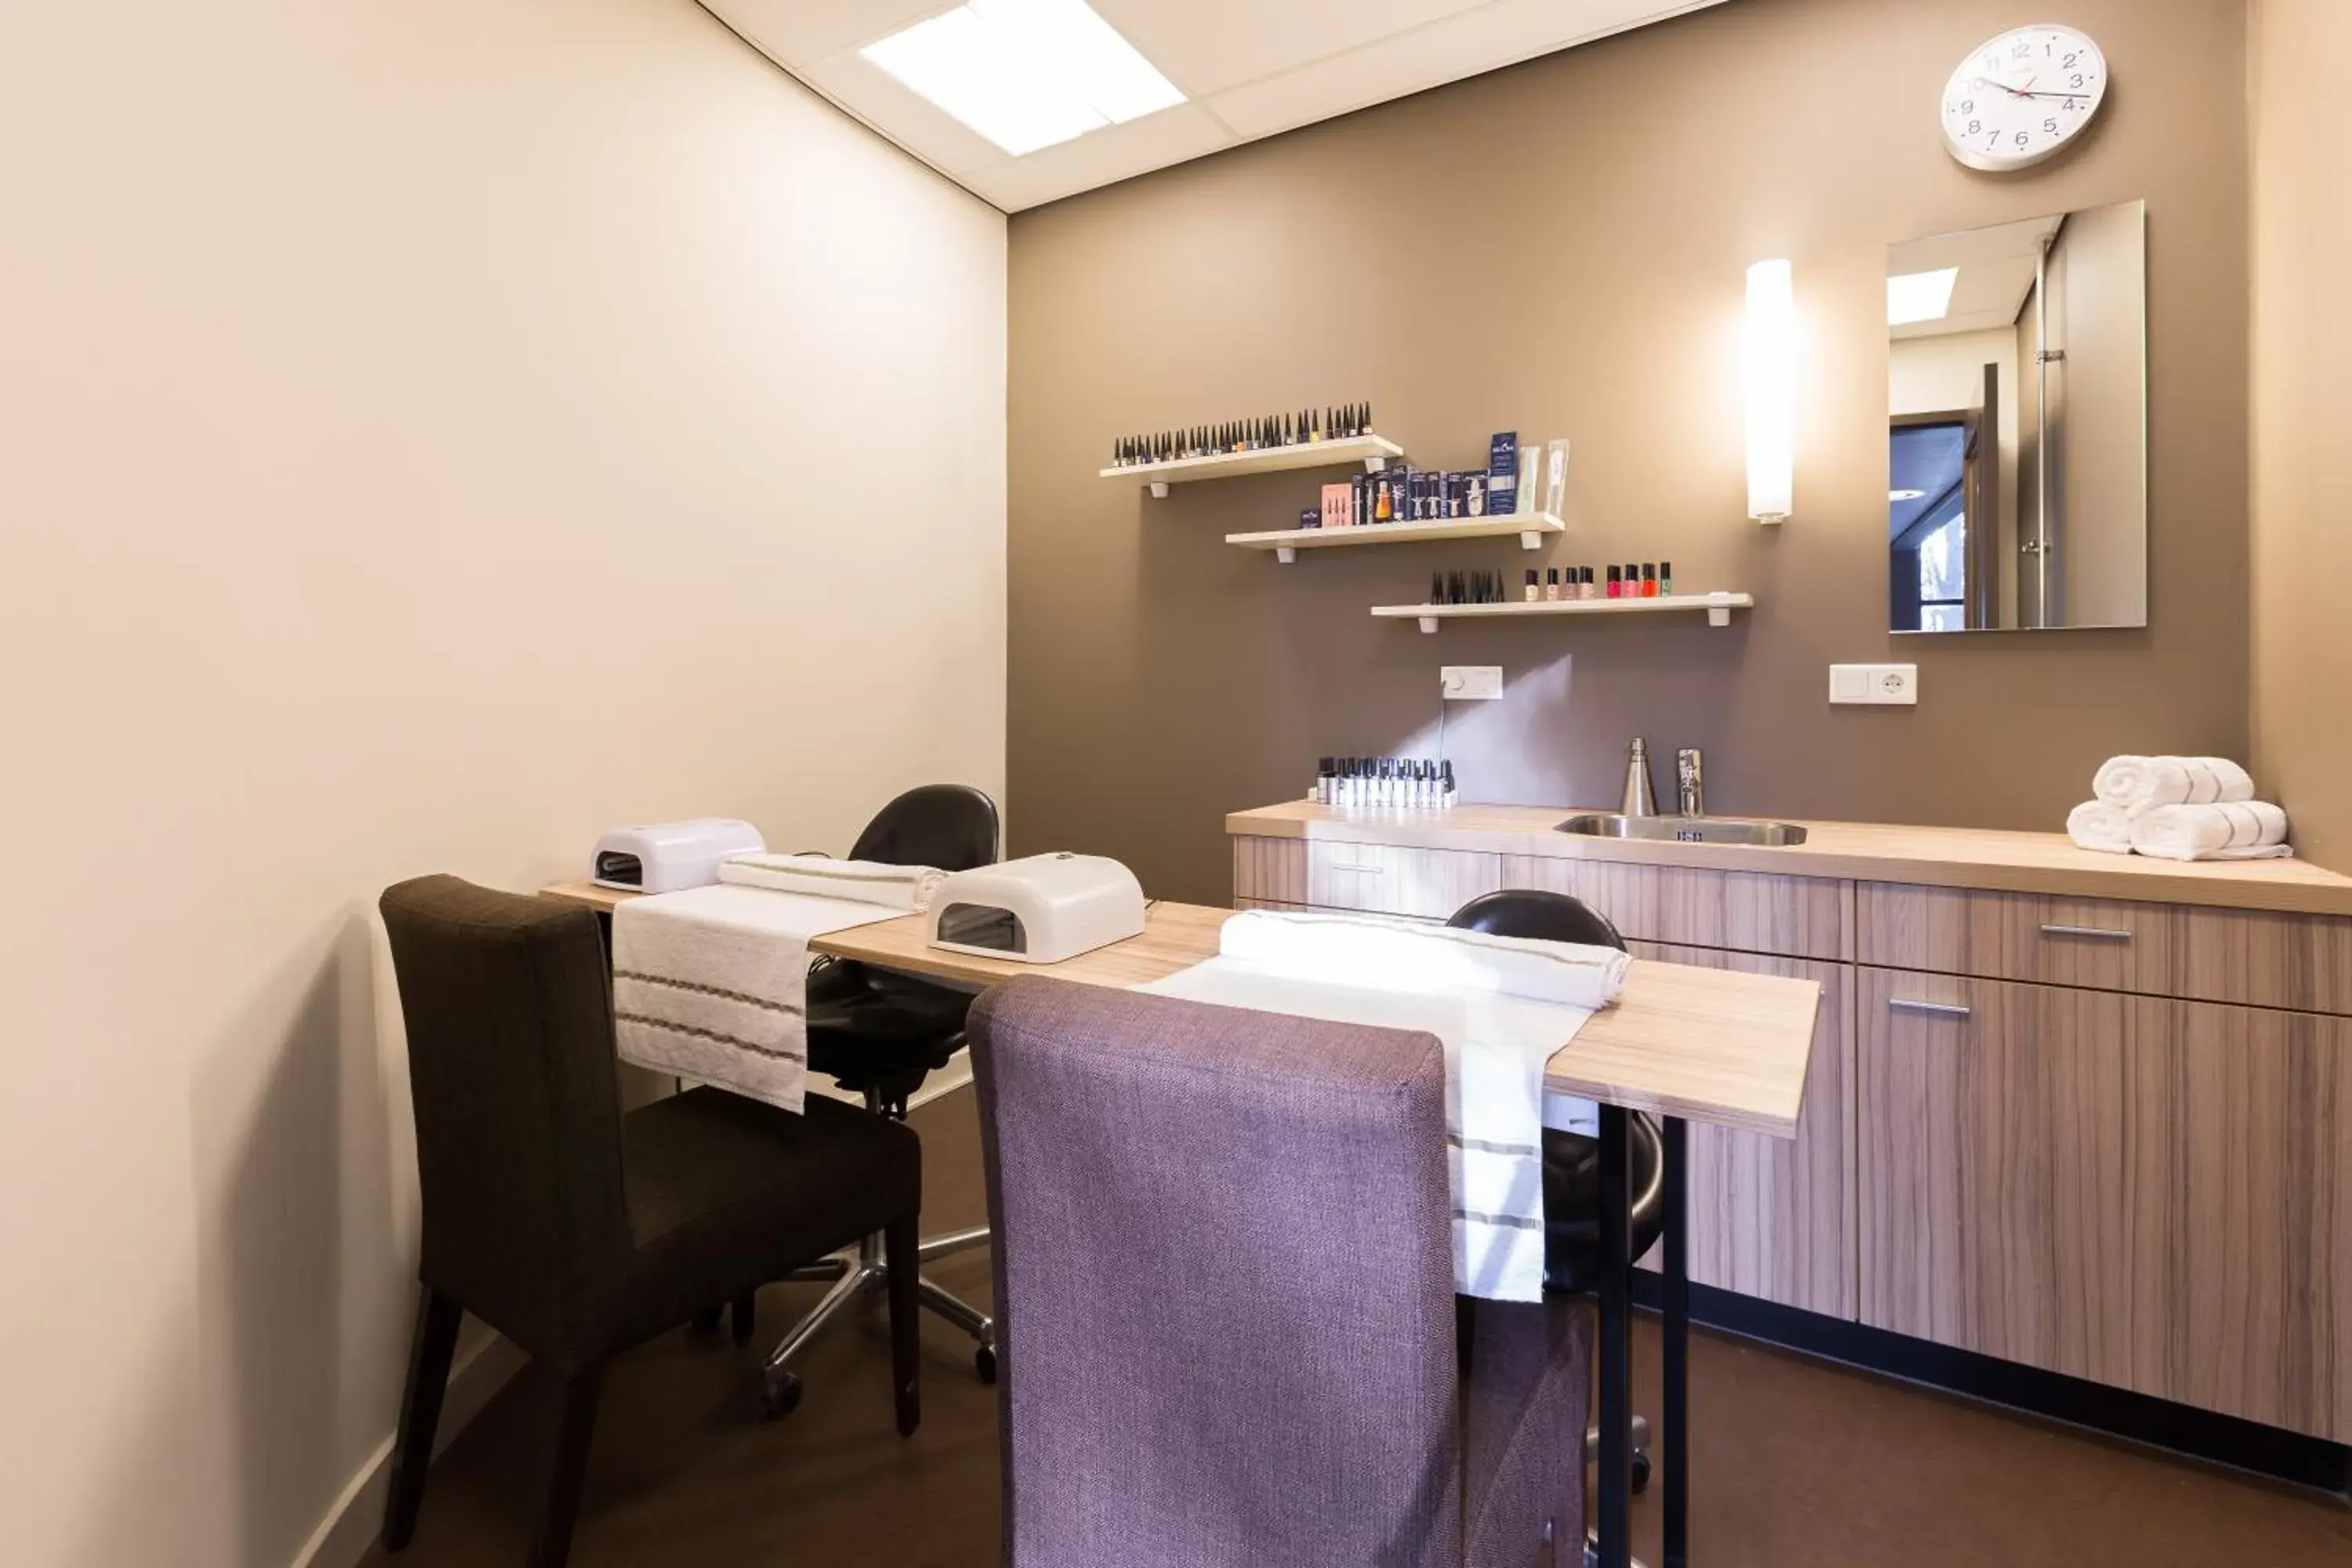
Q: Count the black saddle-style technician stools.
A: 2